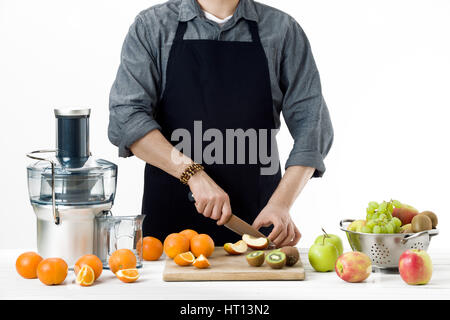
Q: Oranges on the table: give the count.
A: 8